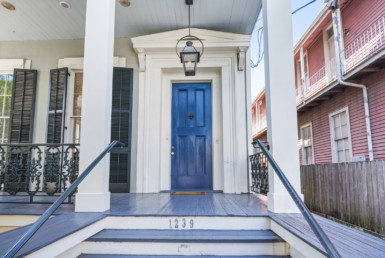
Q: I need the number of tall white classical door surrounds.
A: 1